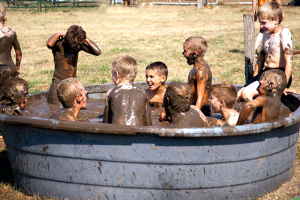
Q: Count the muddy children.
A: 11